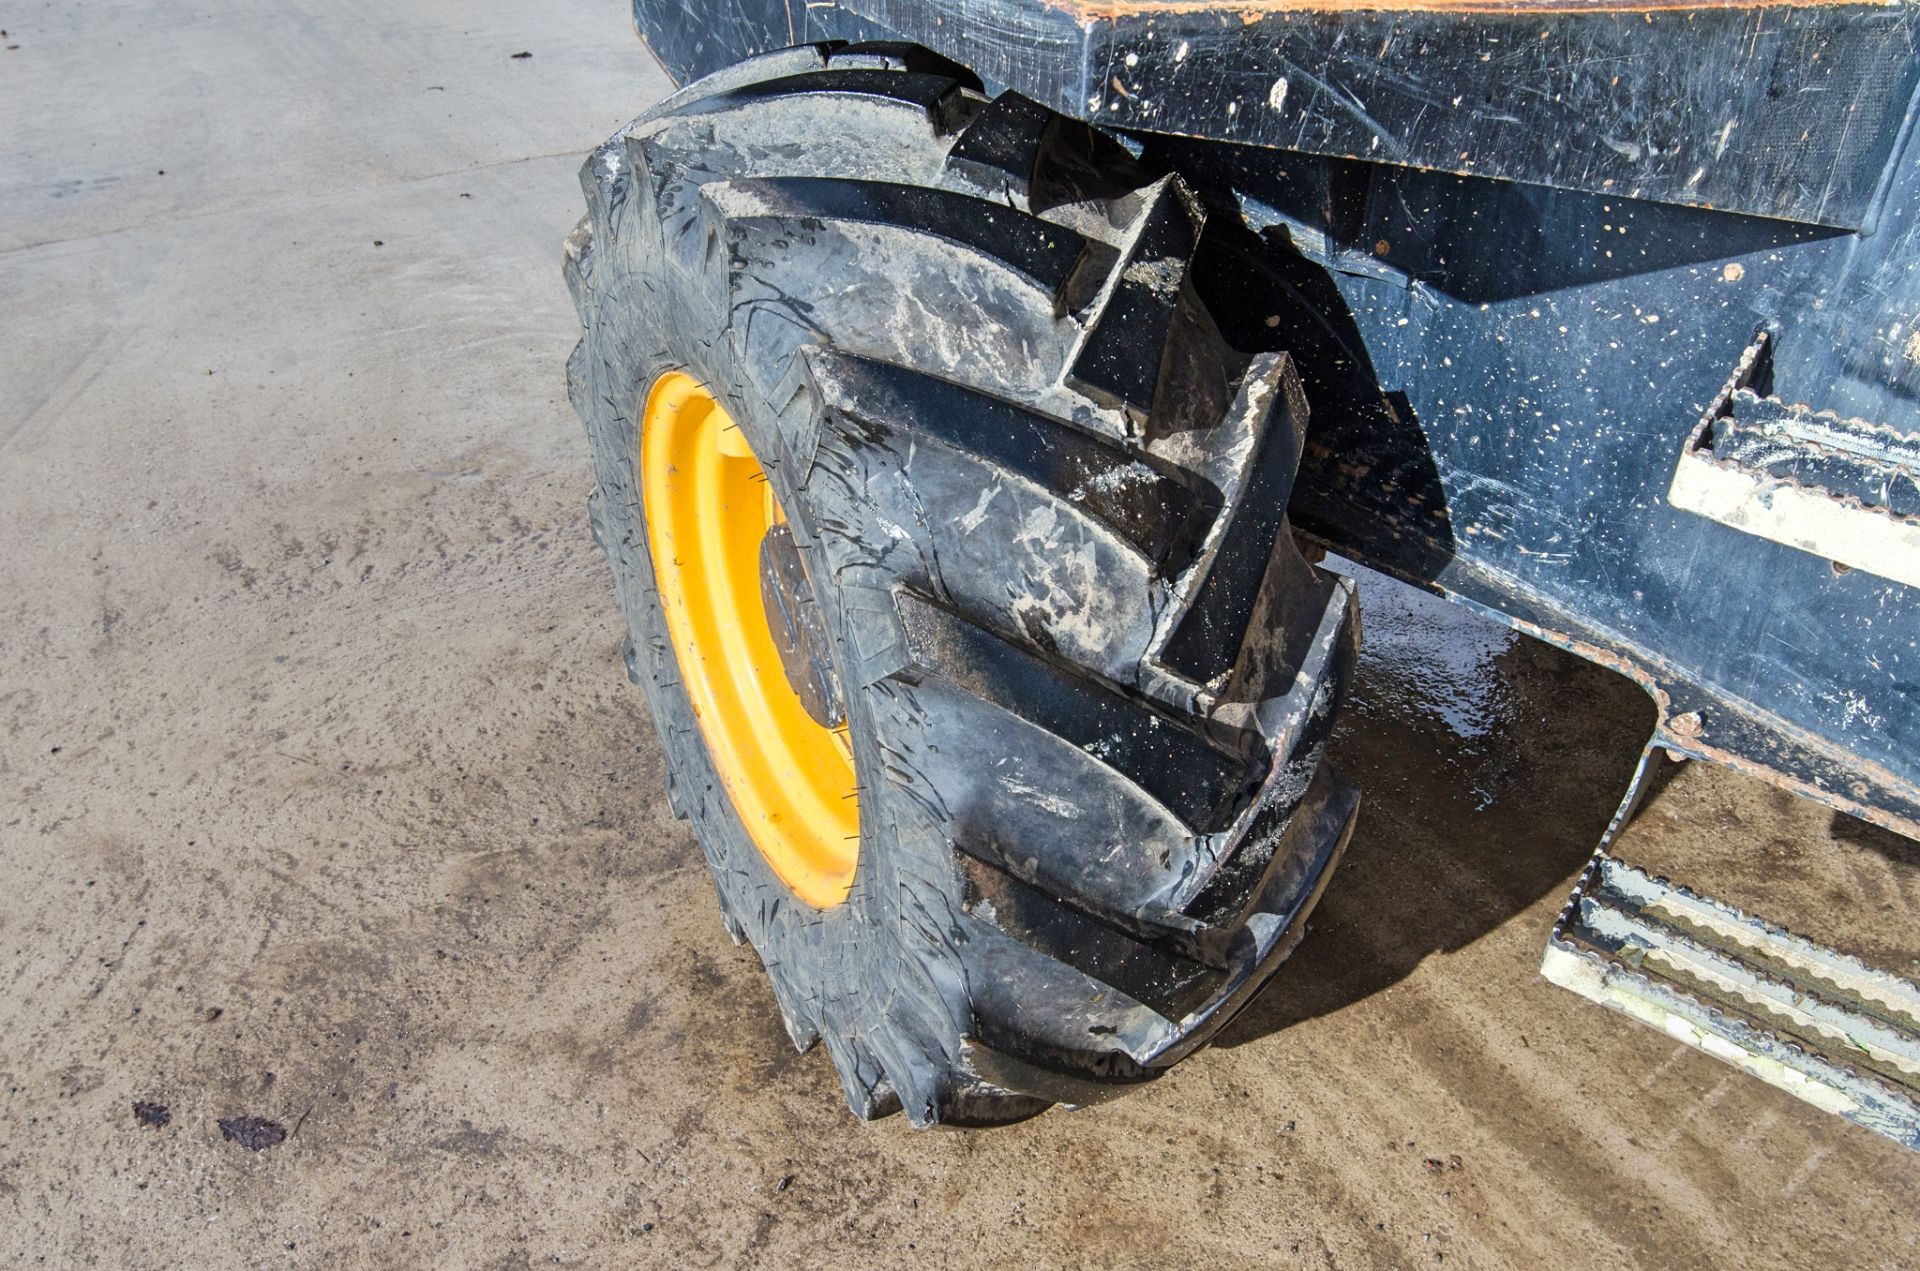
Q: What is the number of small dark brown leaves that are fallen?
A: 2